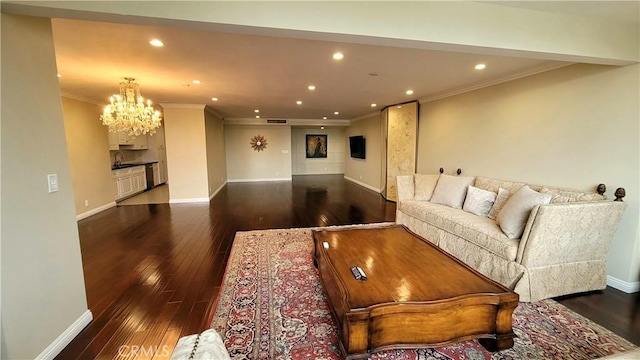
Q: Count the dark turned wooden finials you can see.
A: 4